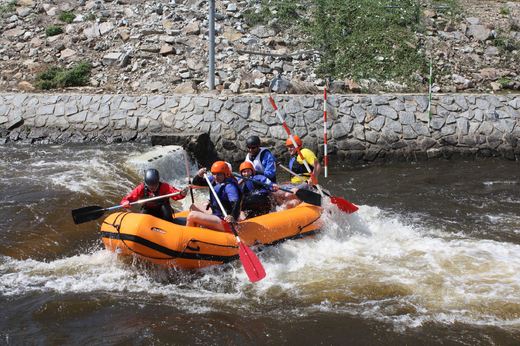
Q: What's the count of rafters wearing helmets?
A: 5